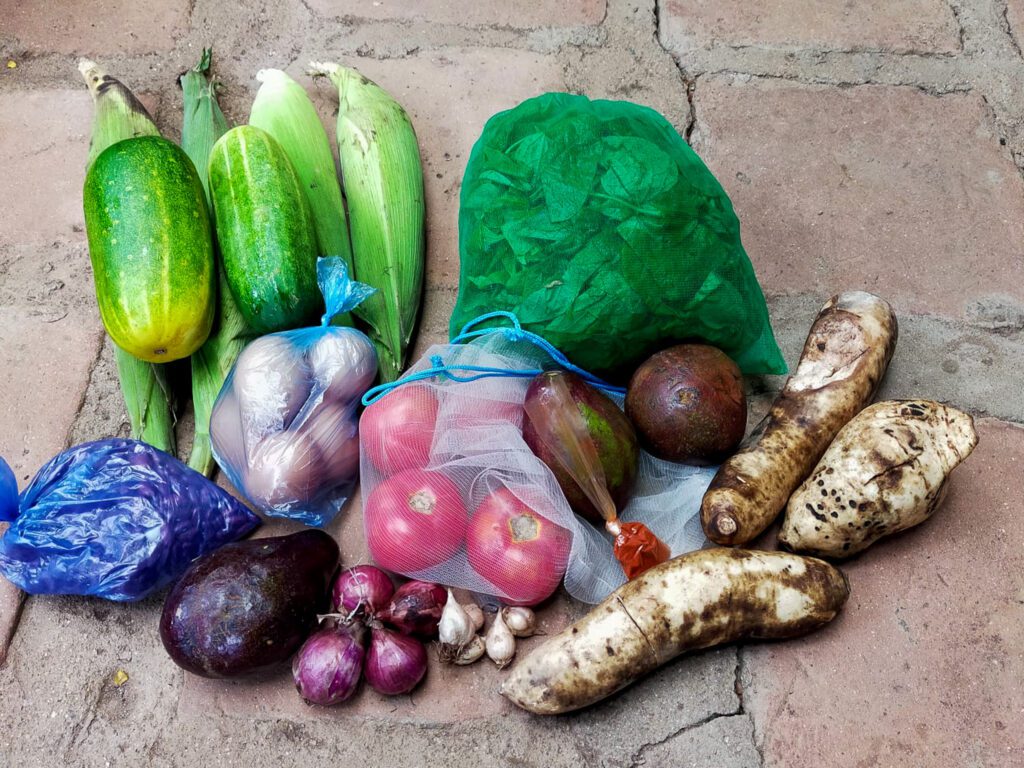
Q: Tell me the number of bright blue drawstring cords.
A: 2